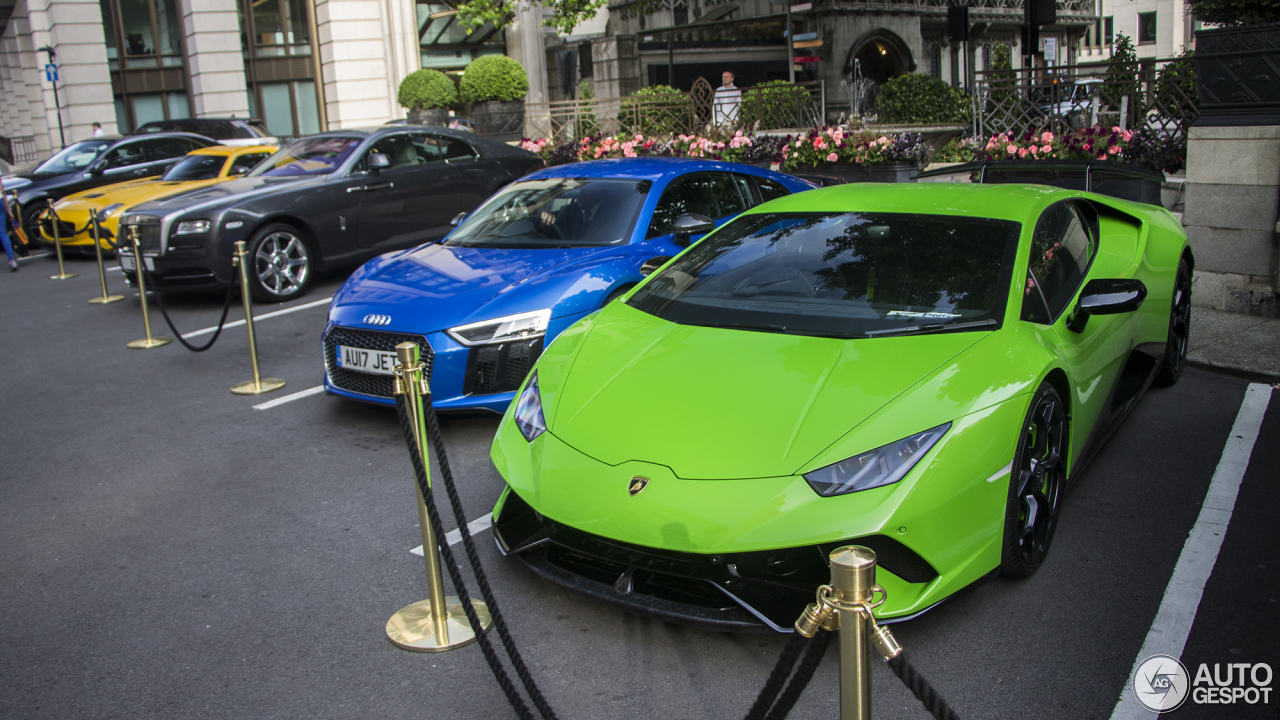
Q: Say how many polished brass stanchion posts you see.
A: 7